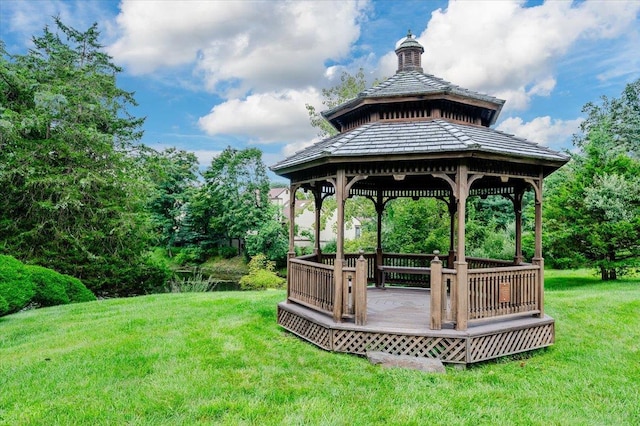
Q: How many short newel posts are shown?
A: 2